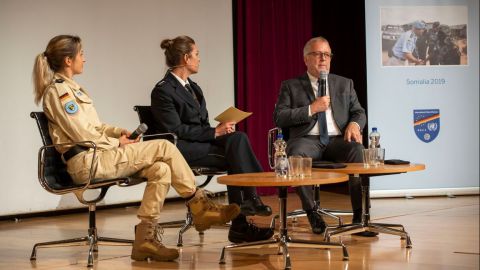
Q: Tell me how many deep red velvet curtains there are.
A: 1